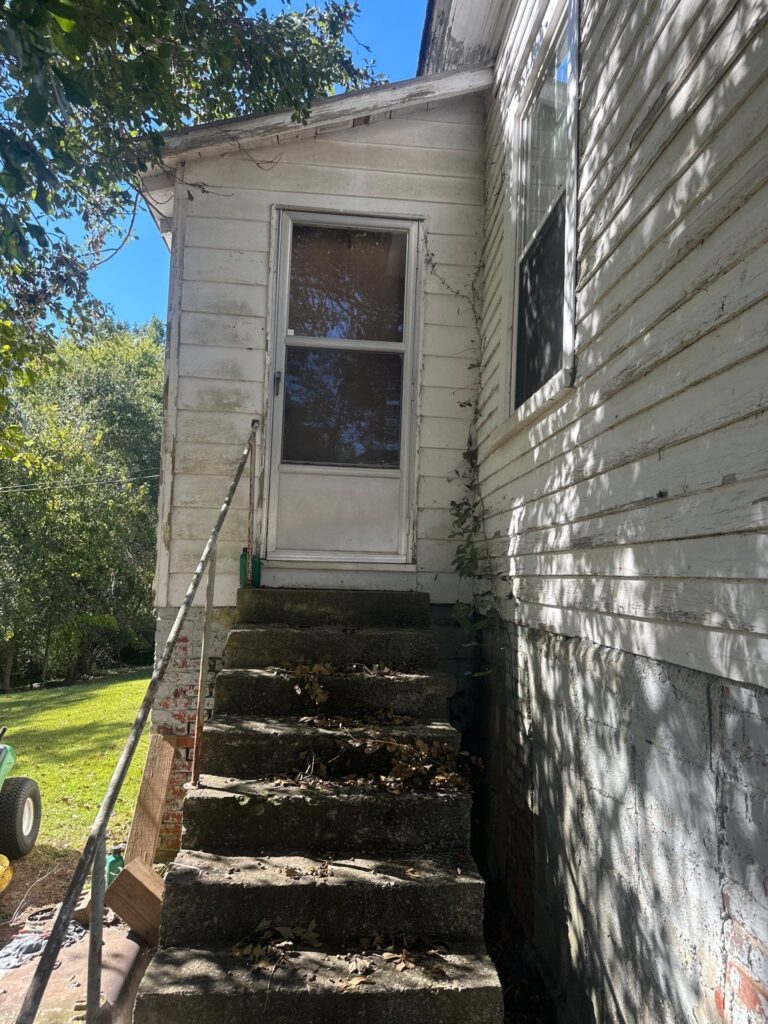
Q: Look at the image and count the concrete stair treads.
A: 7